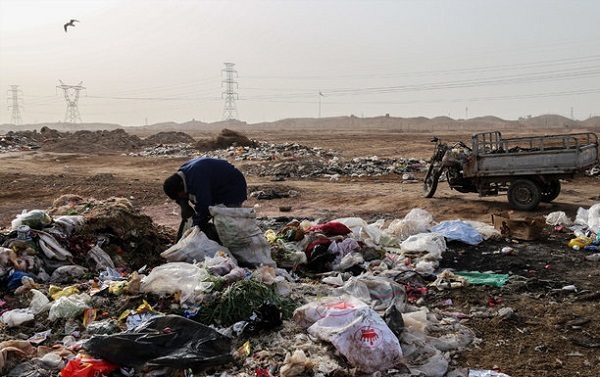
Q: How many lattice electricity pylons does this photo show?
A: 3